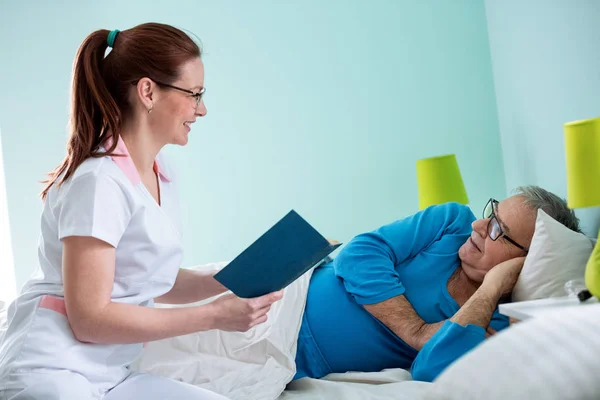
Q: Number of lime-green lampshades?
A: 2